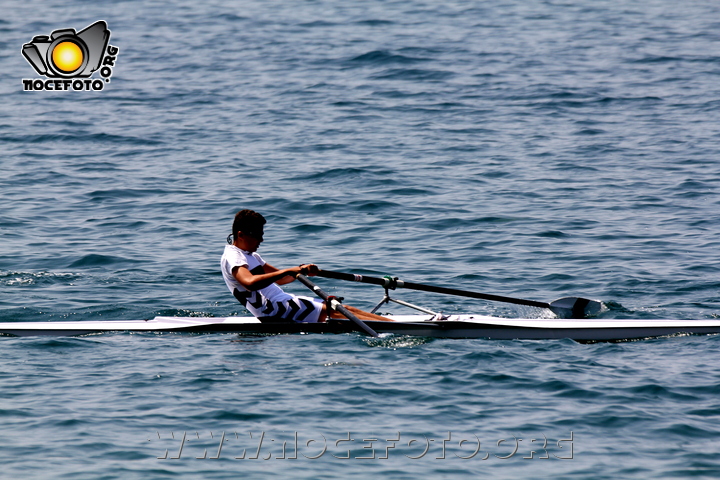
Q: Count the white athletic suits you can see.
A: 1